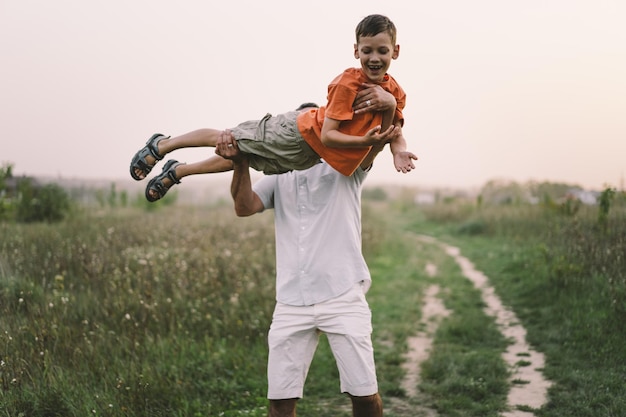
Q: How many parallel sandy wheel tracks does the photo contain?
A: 2